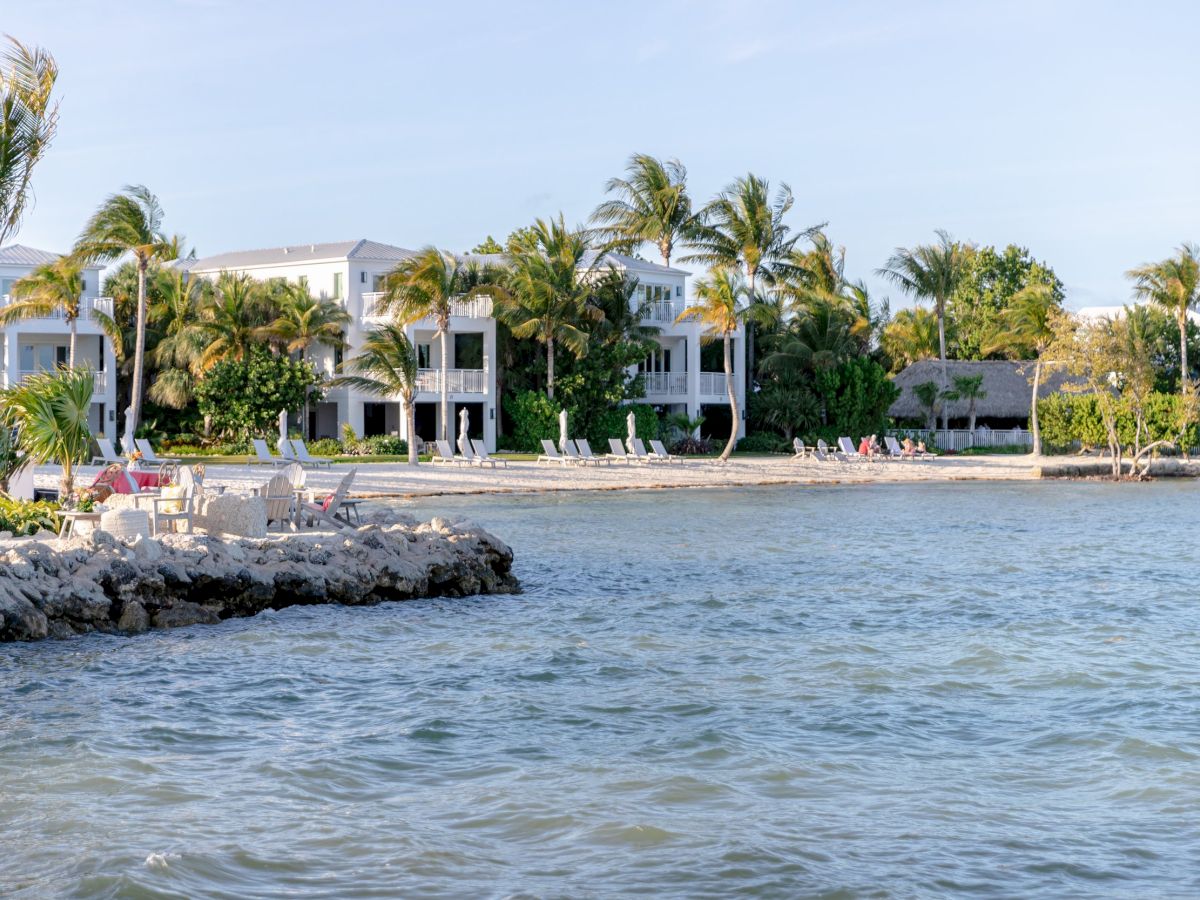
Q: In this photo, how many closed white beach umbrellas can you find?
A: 5